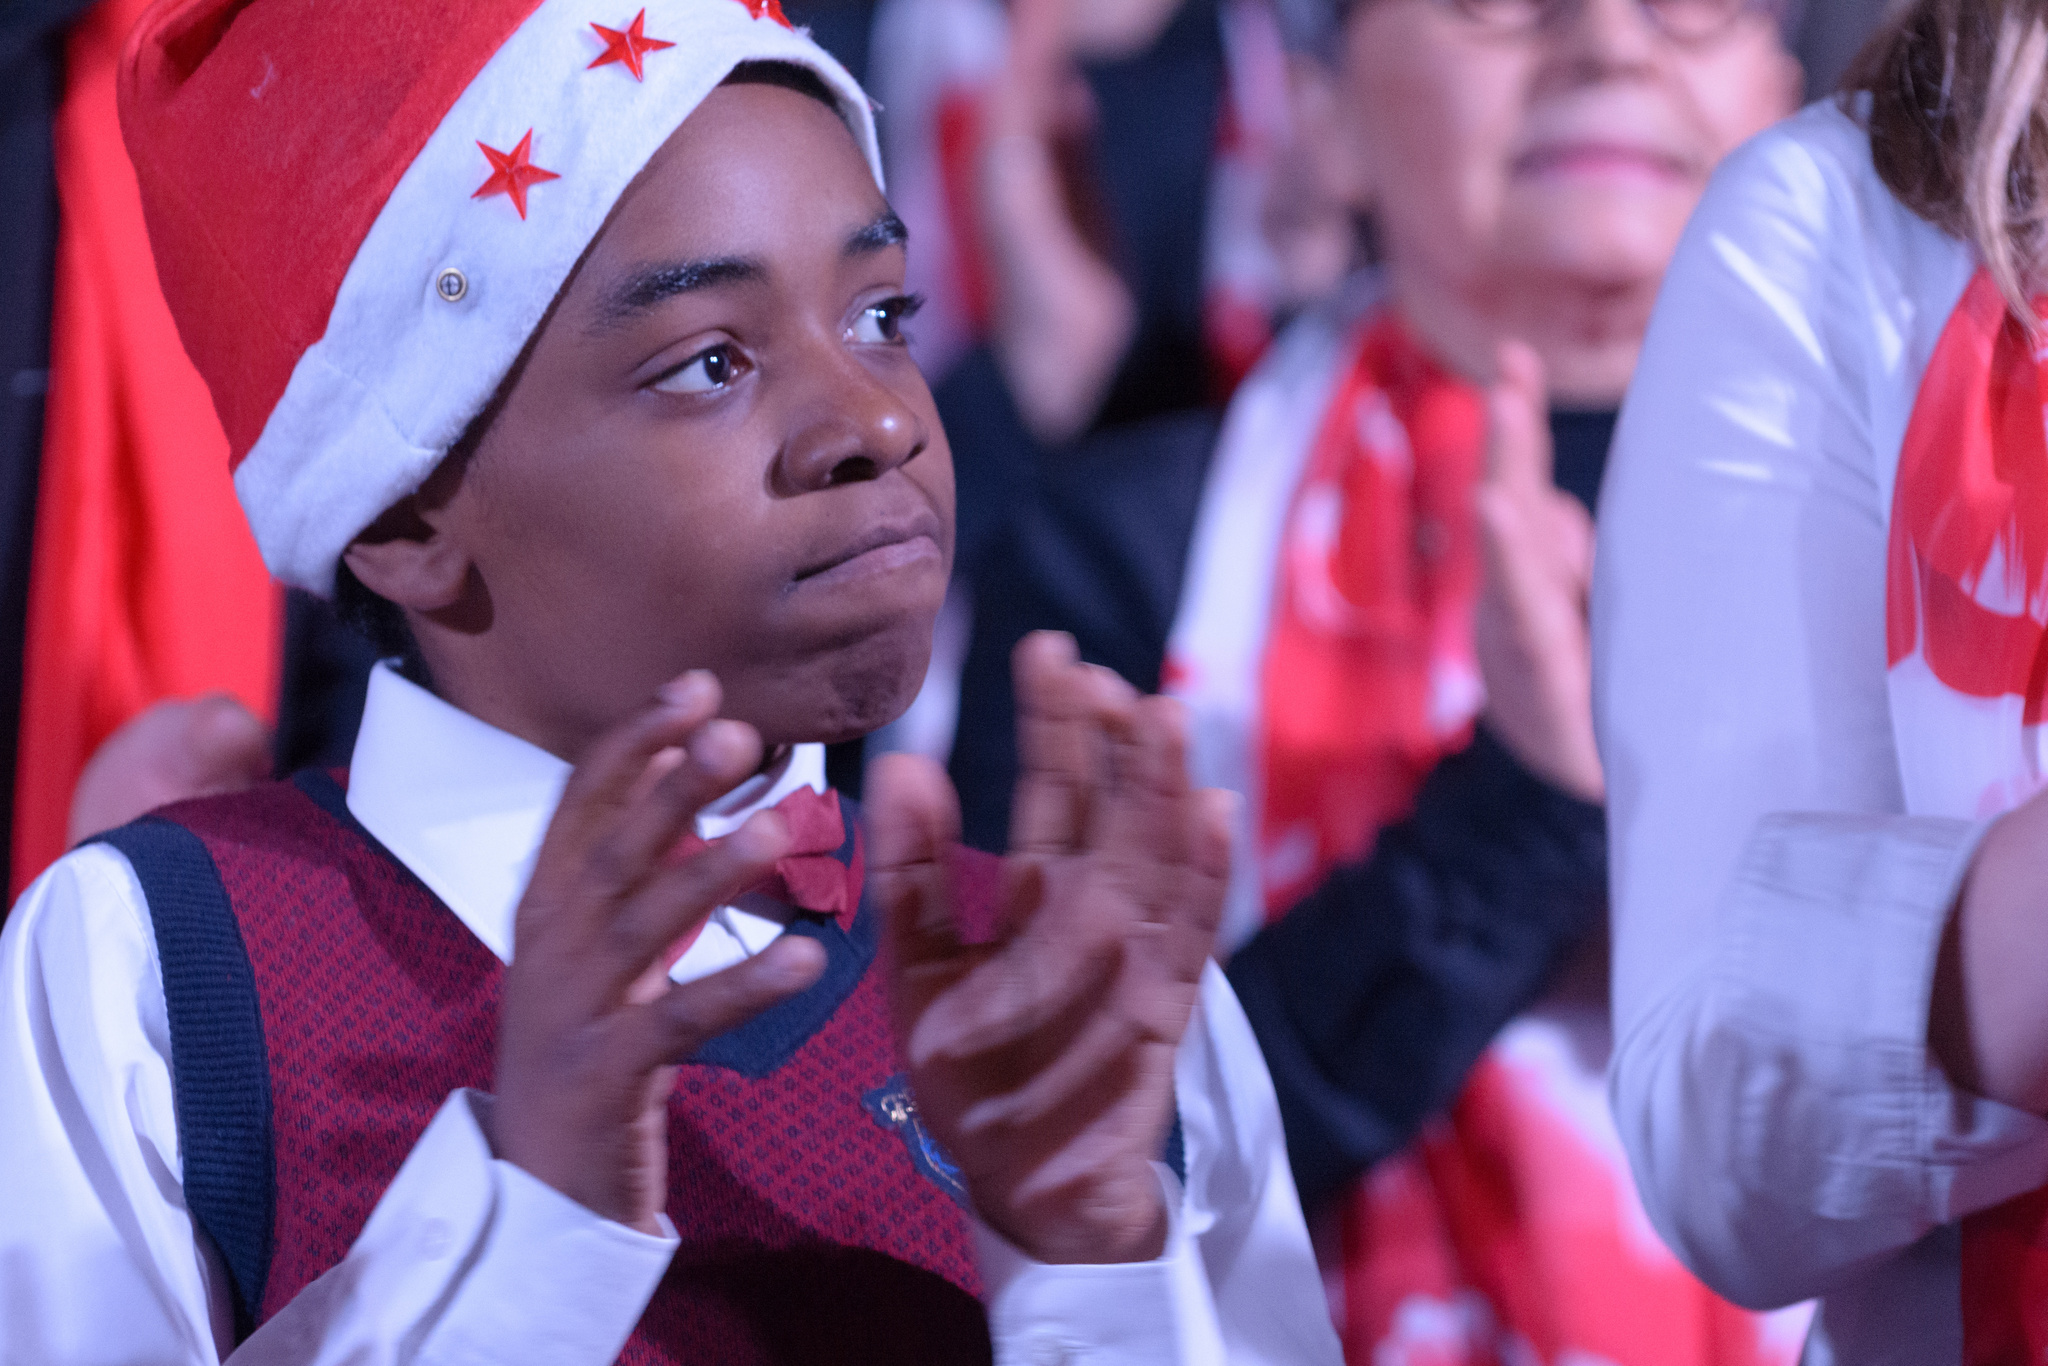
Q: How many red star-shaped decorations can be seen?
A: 3